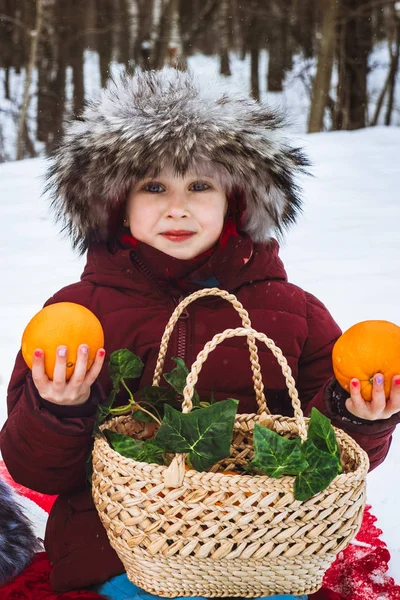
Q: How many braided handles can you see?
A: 2